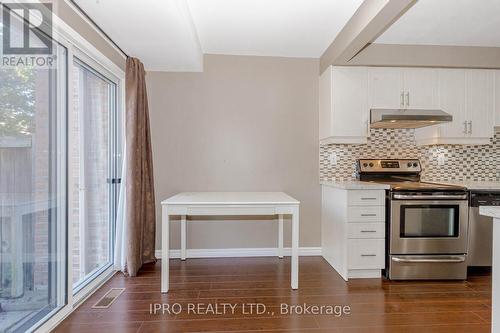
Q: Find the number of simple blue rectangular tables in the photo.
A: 0